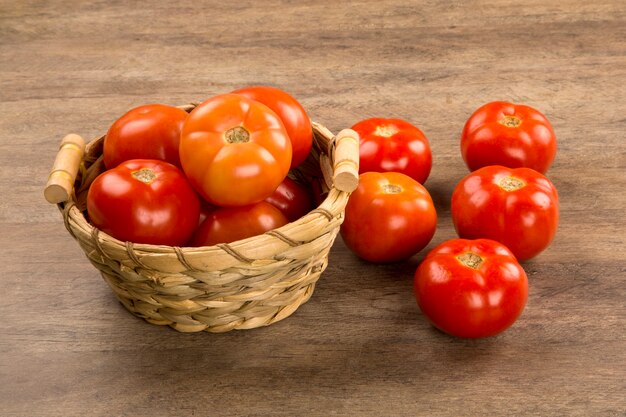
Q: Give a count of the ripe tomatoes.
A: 11